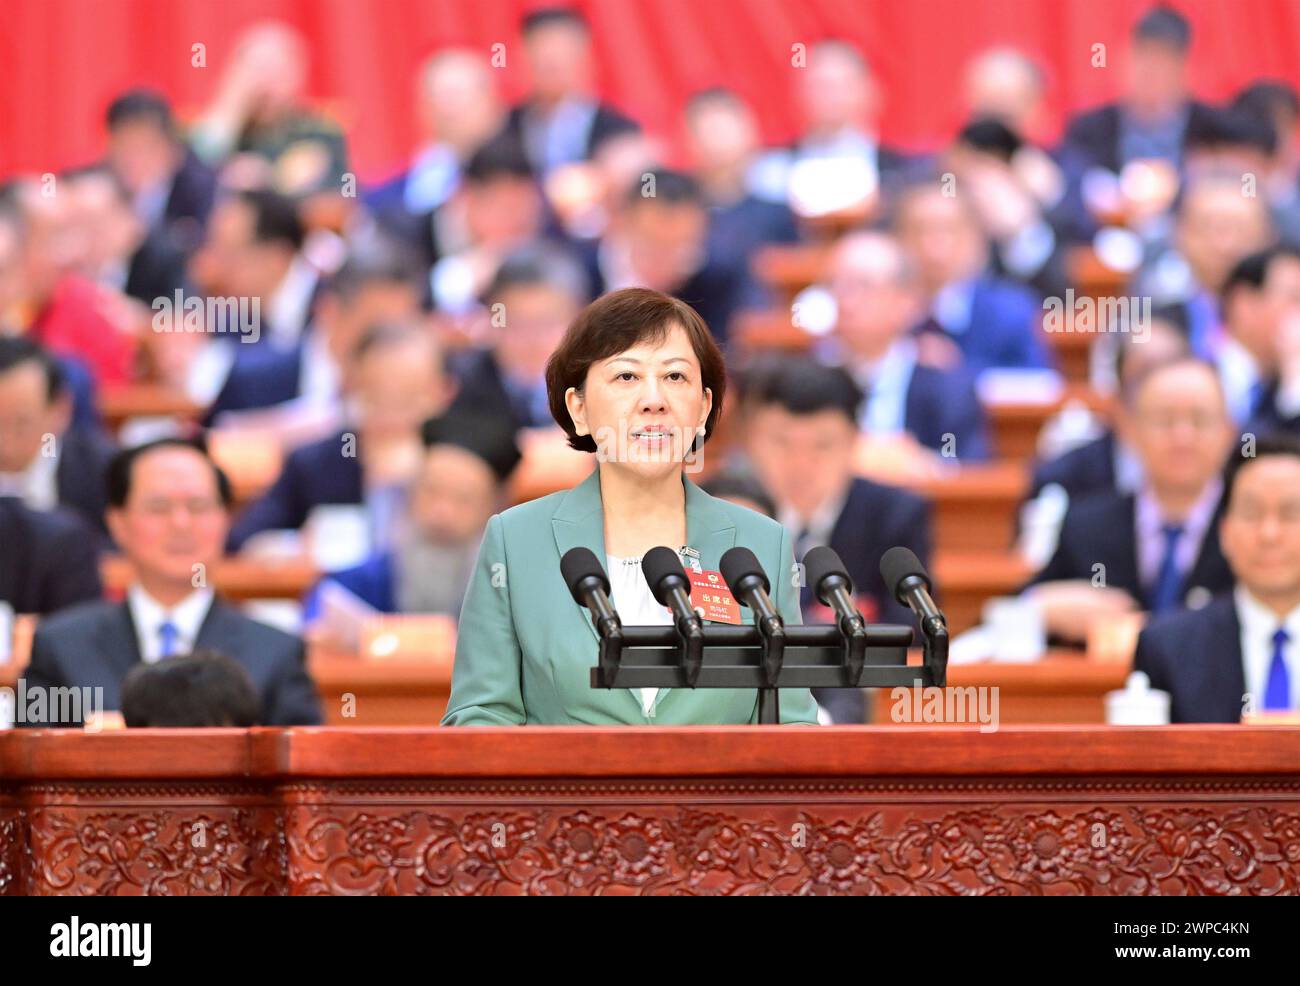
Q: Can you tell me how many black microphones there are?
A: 5